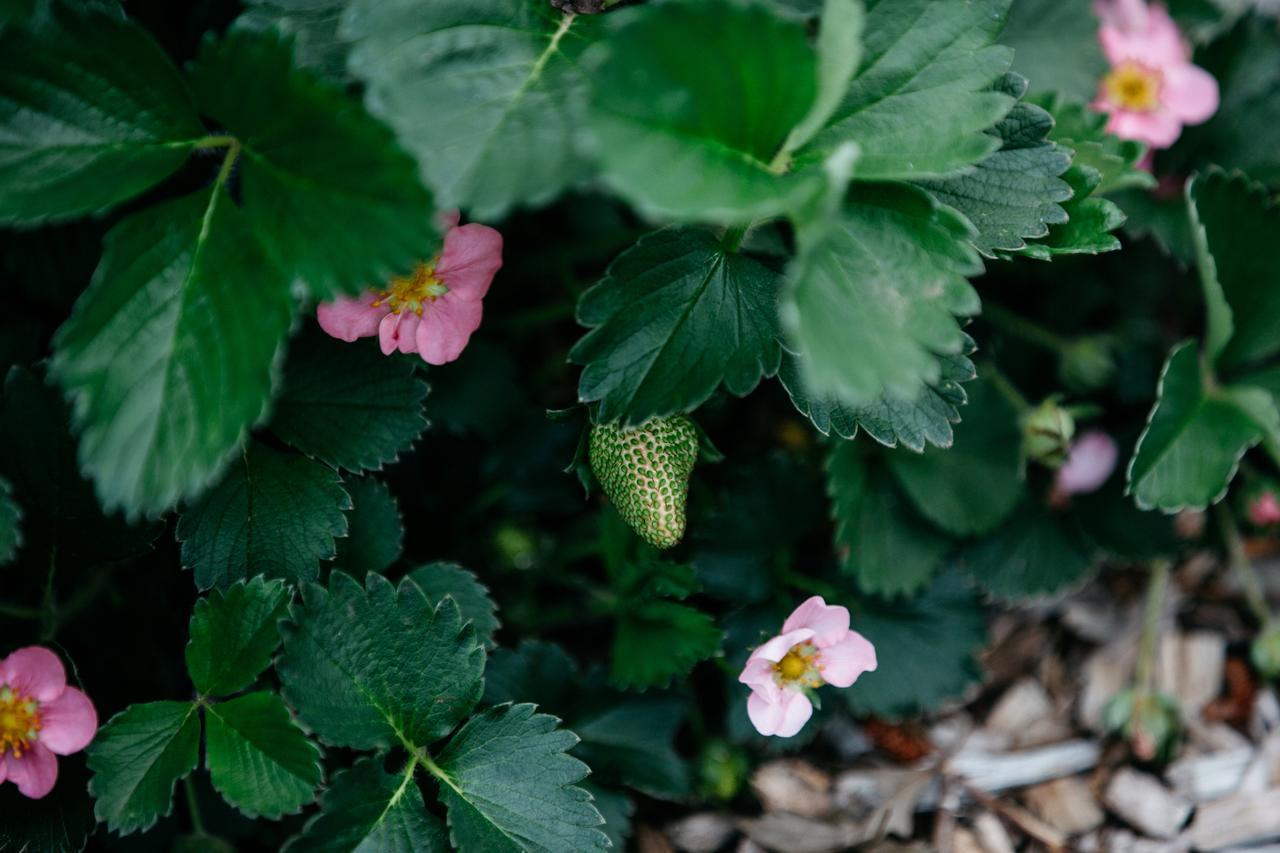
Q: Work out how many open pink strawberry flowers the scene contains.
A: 4